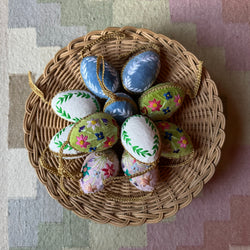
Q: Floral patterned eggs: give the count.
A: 5